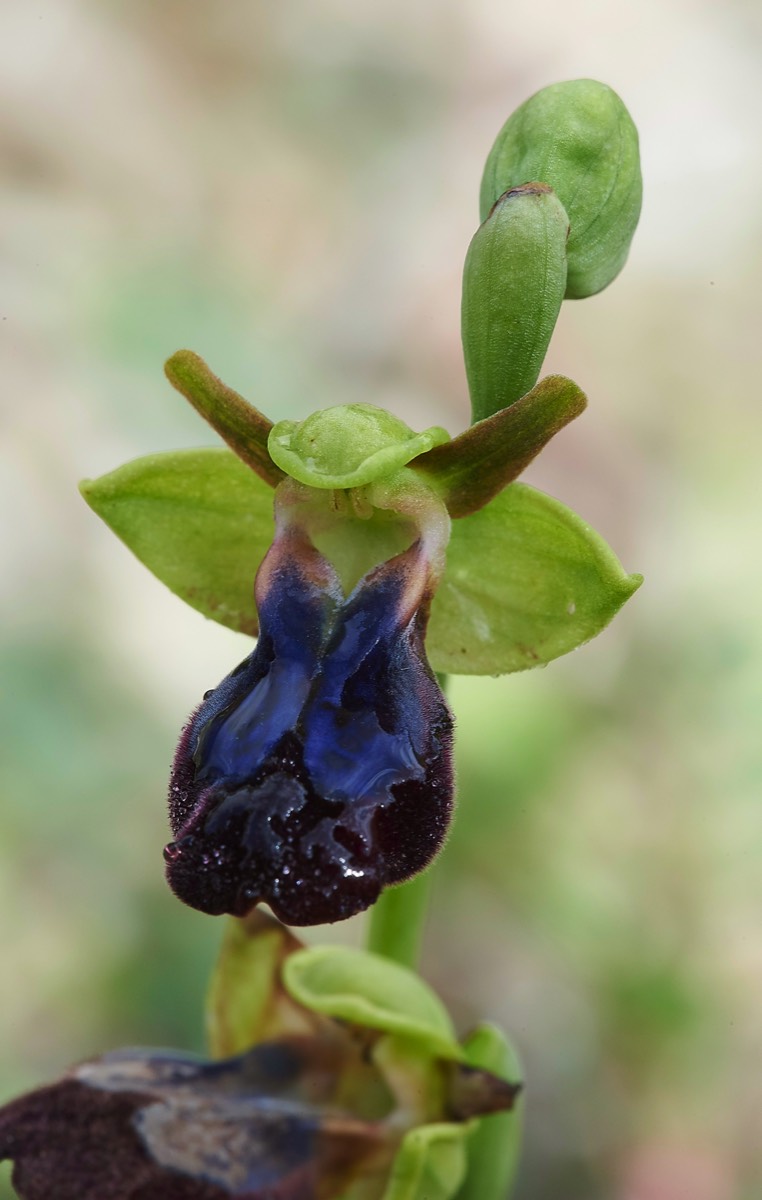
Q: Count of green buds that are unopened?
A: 2